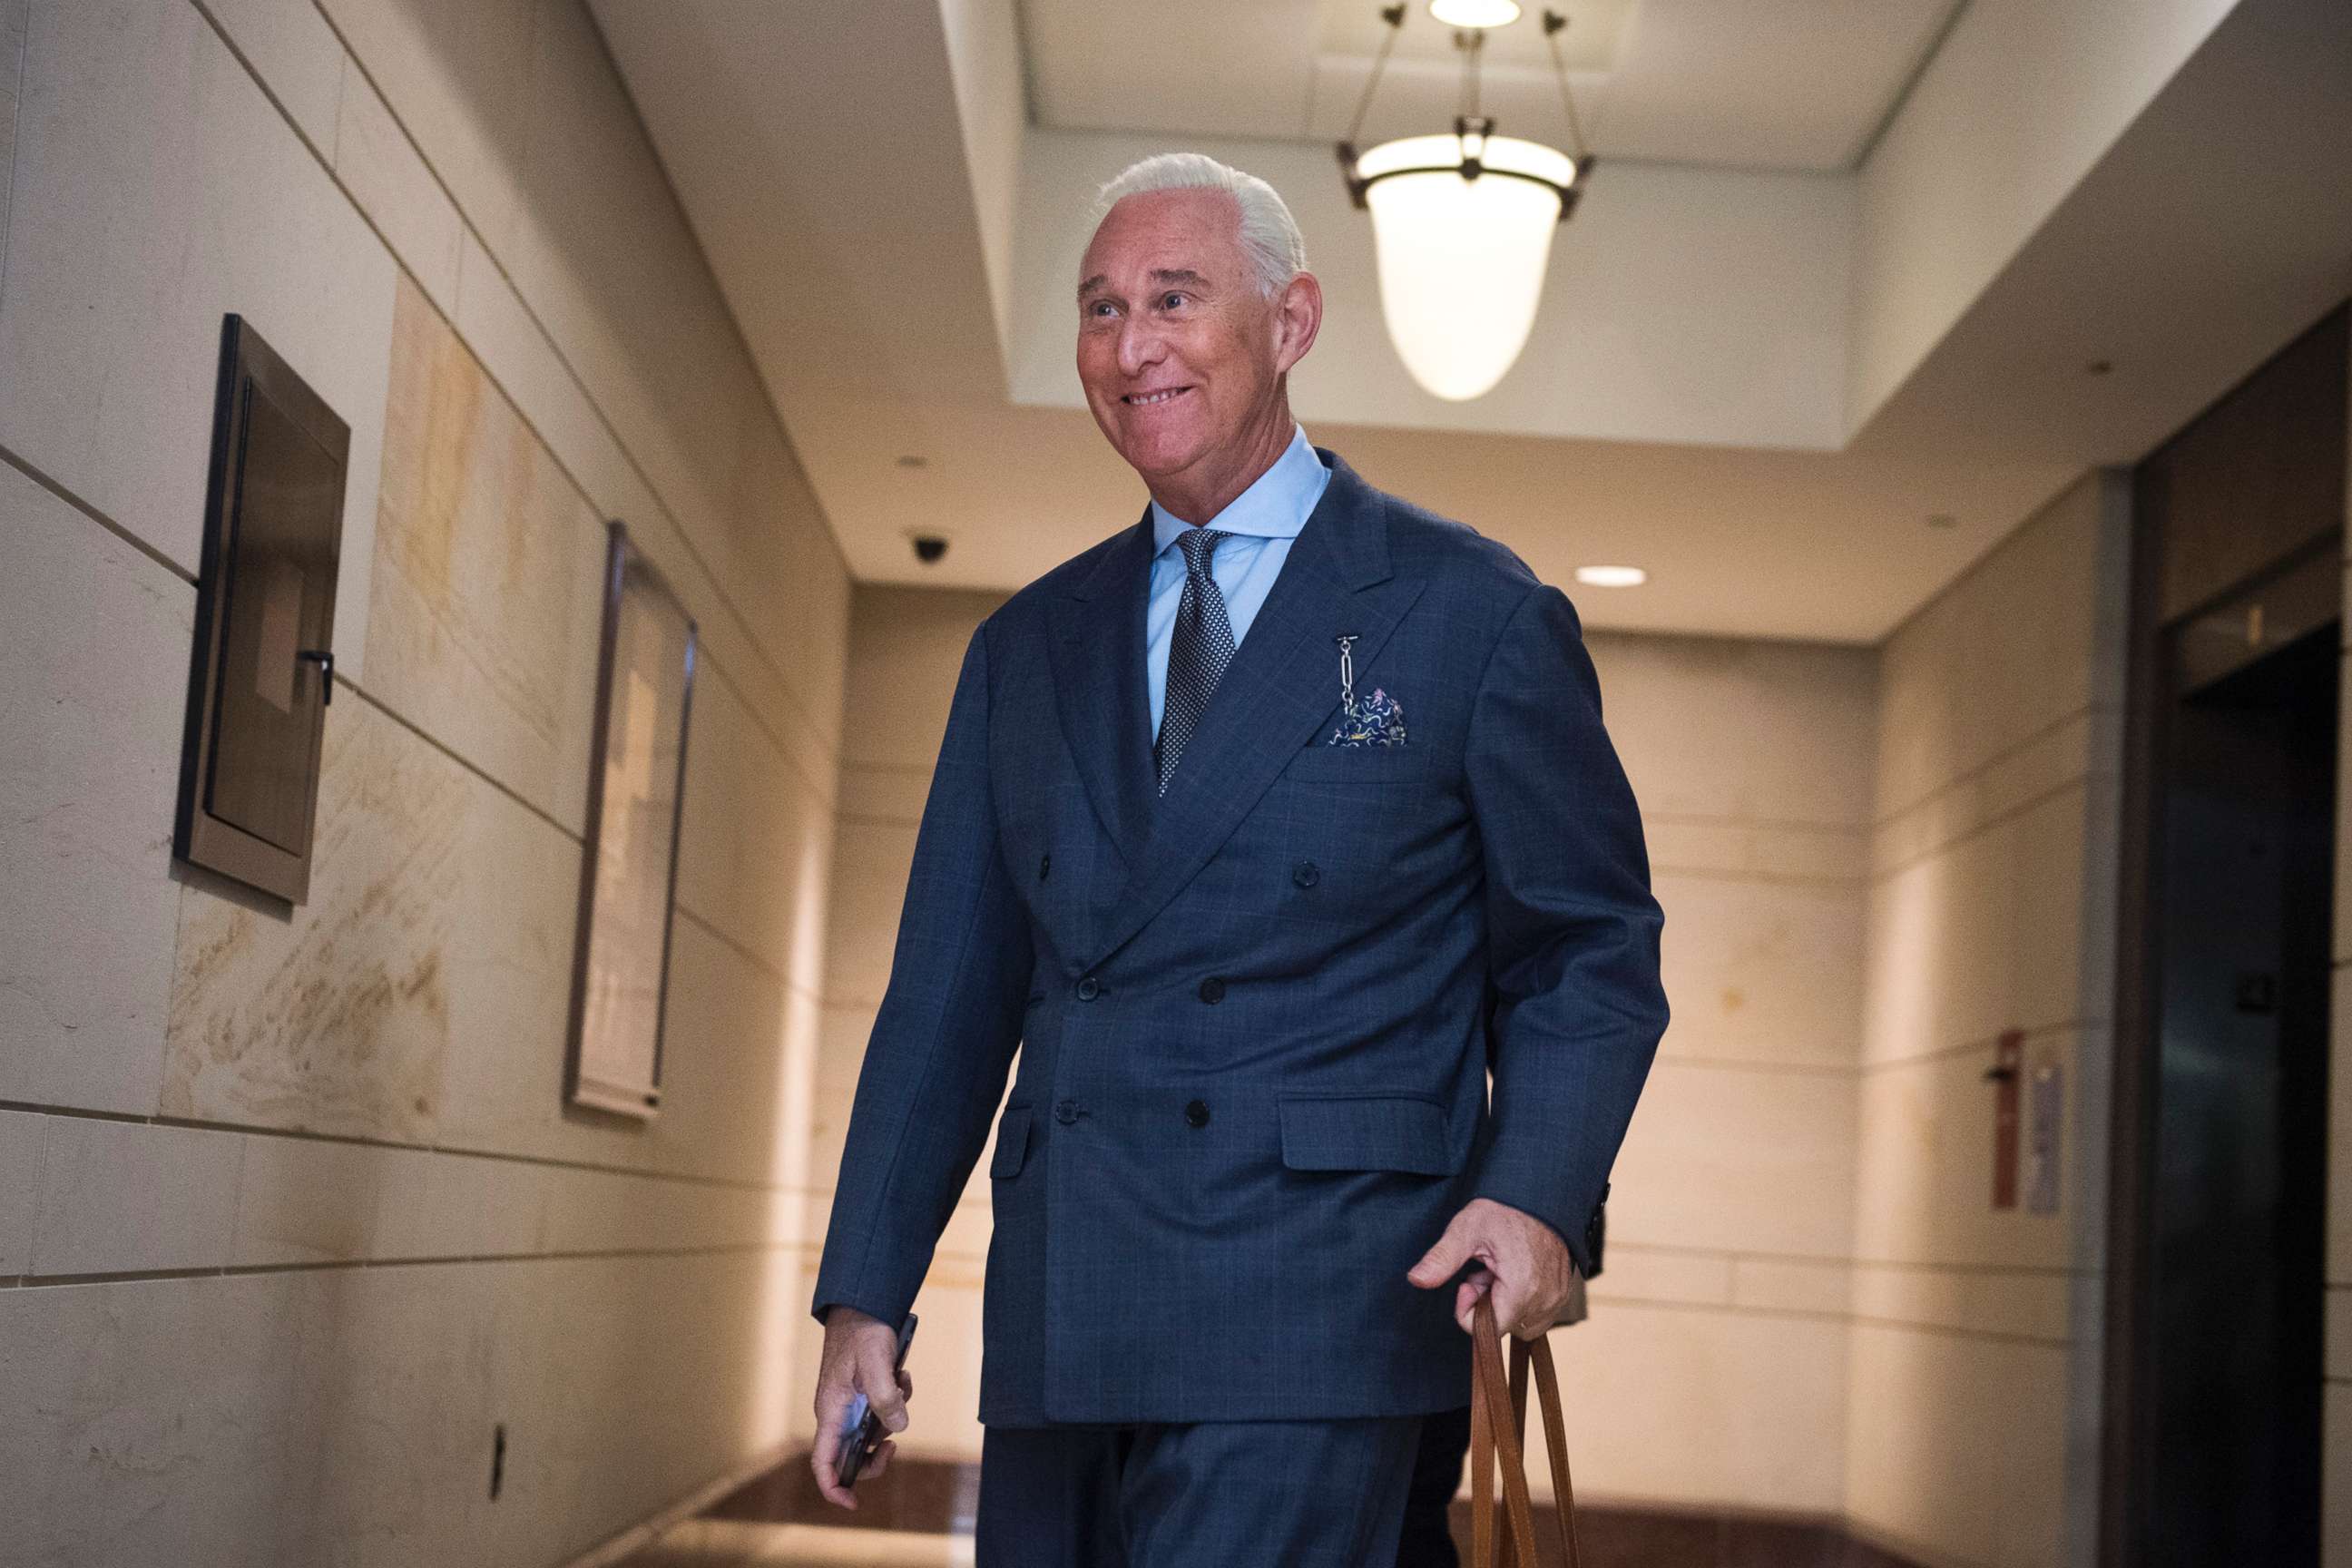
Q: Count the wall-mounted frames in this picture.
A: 2